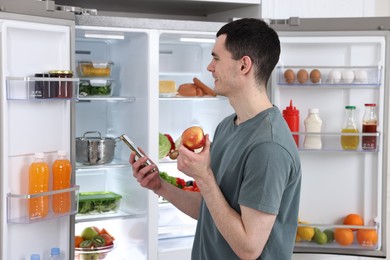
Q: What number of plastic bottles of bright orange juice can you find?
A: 2